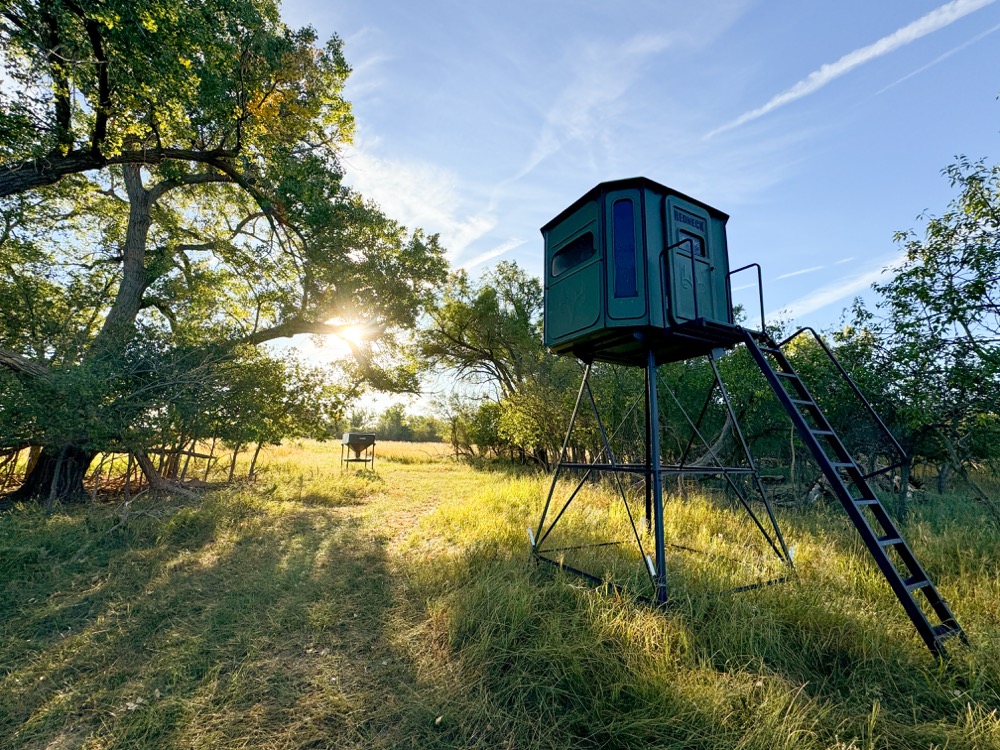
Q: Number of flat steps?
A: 9